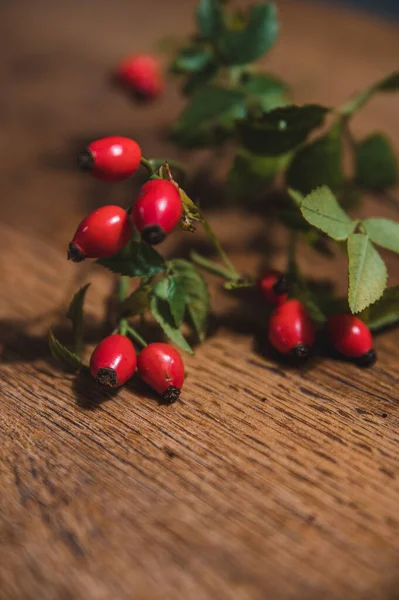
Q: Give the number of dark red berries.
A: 9